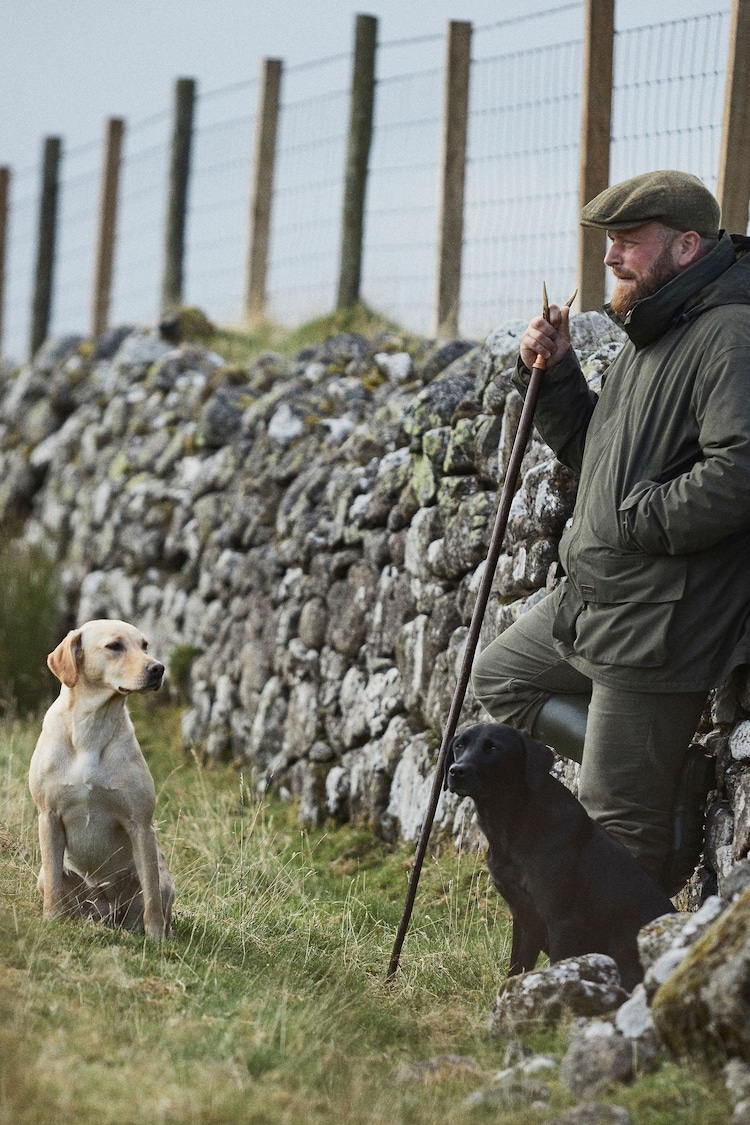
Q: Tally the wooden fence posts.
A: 9